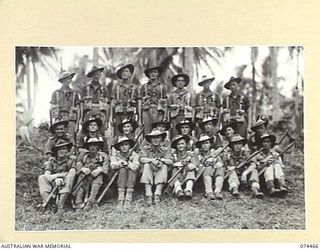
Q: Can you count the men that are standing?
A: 7